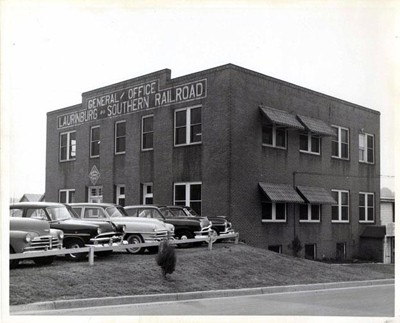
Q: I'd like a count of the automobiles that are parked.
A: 5